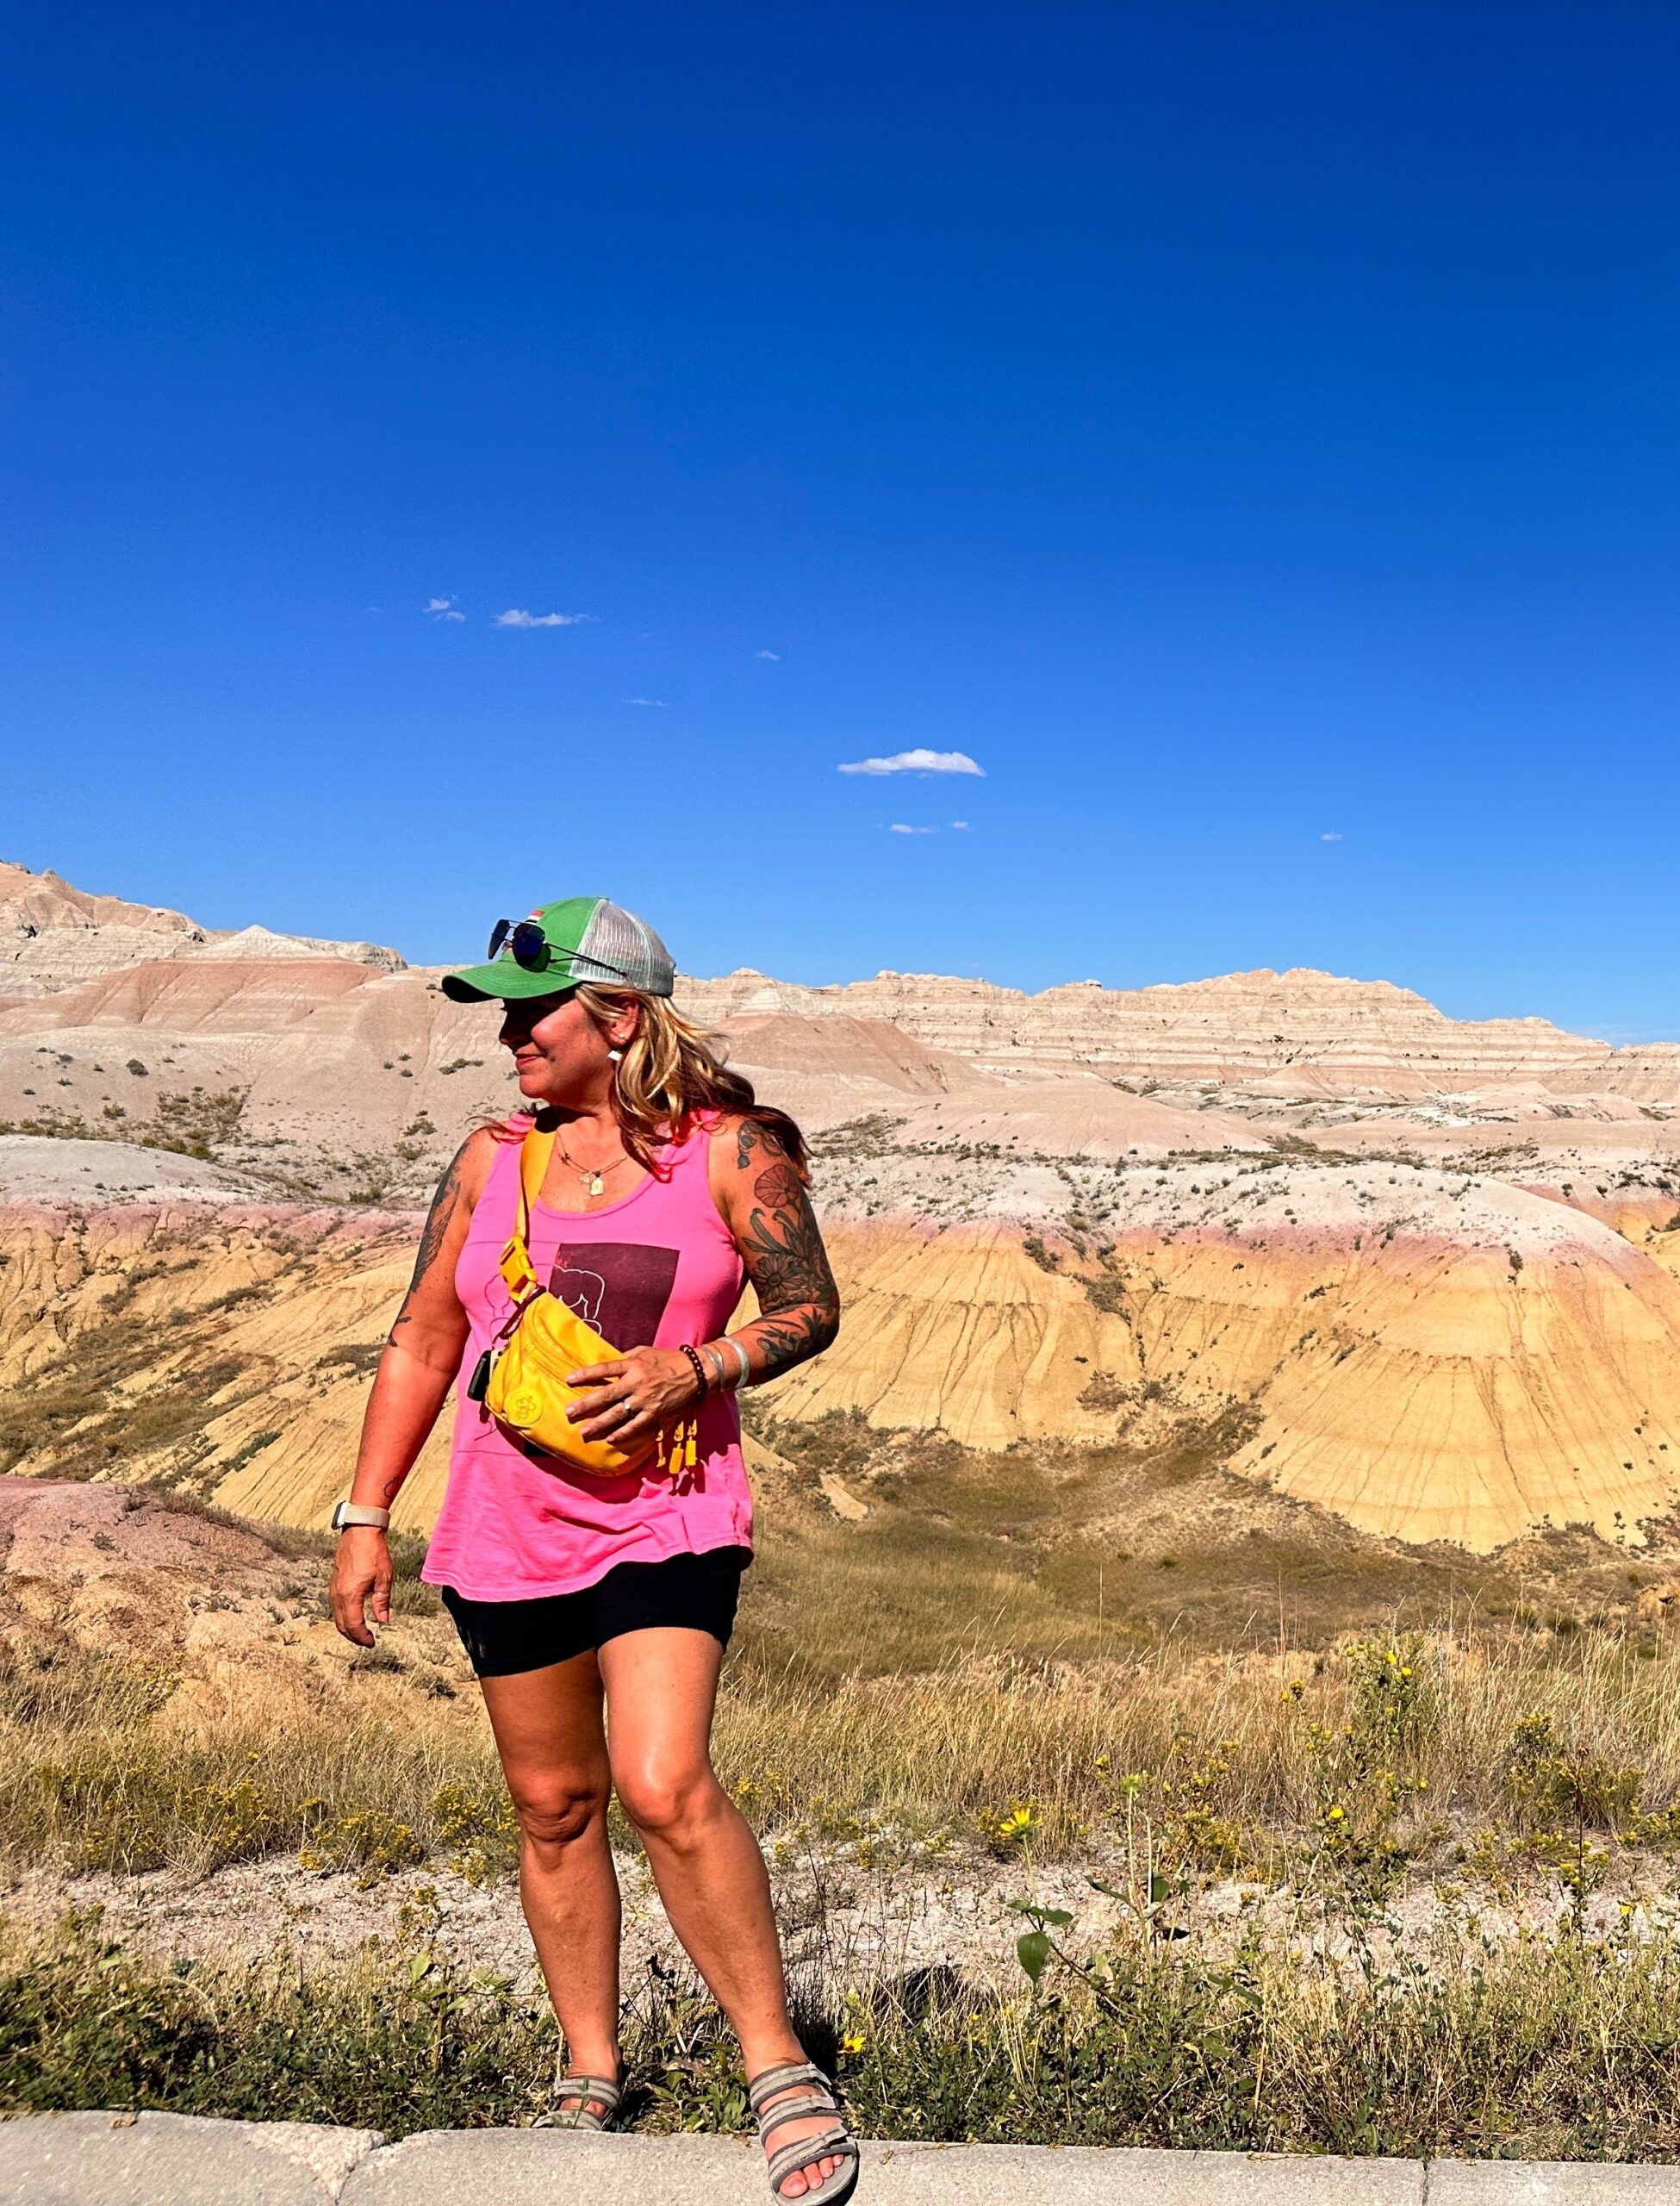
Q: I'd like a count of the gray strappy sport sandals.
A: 2